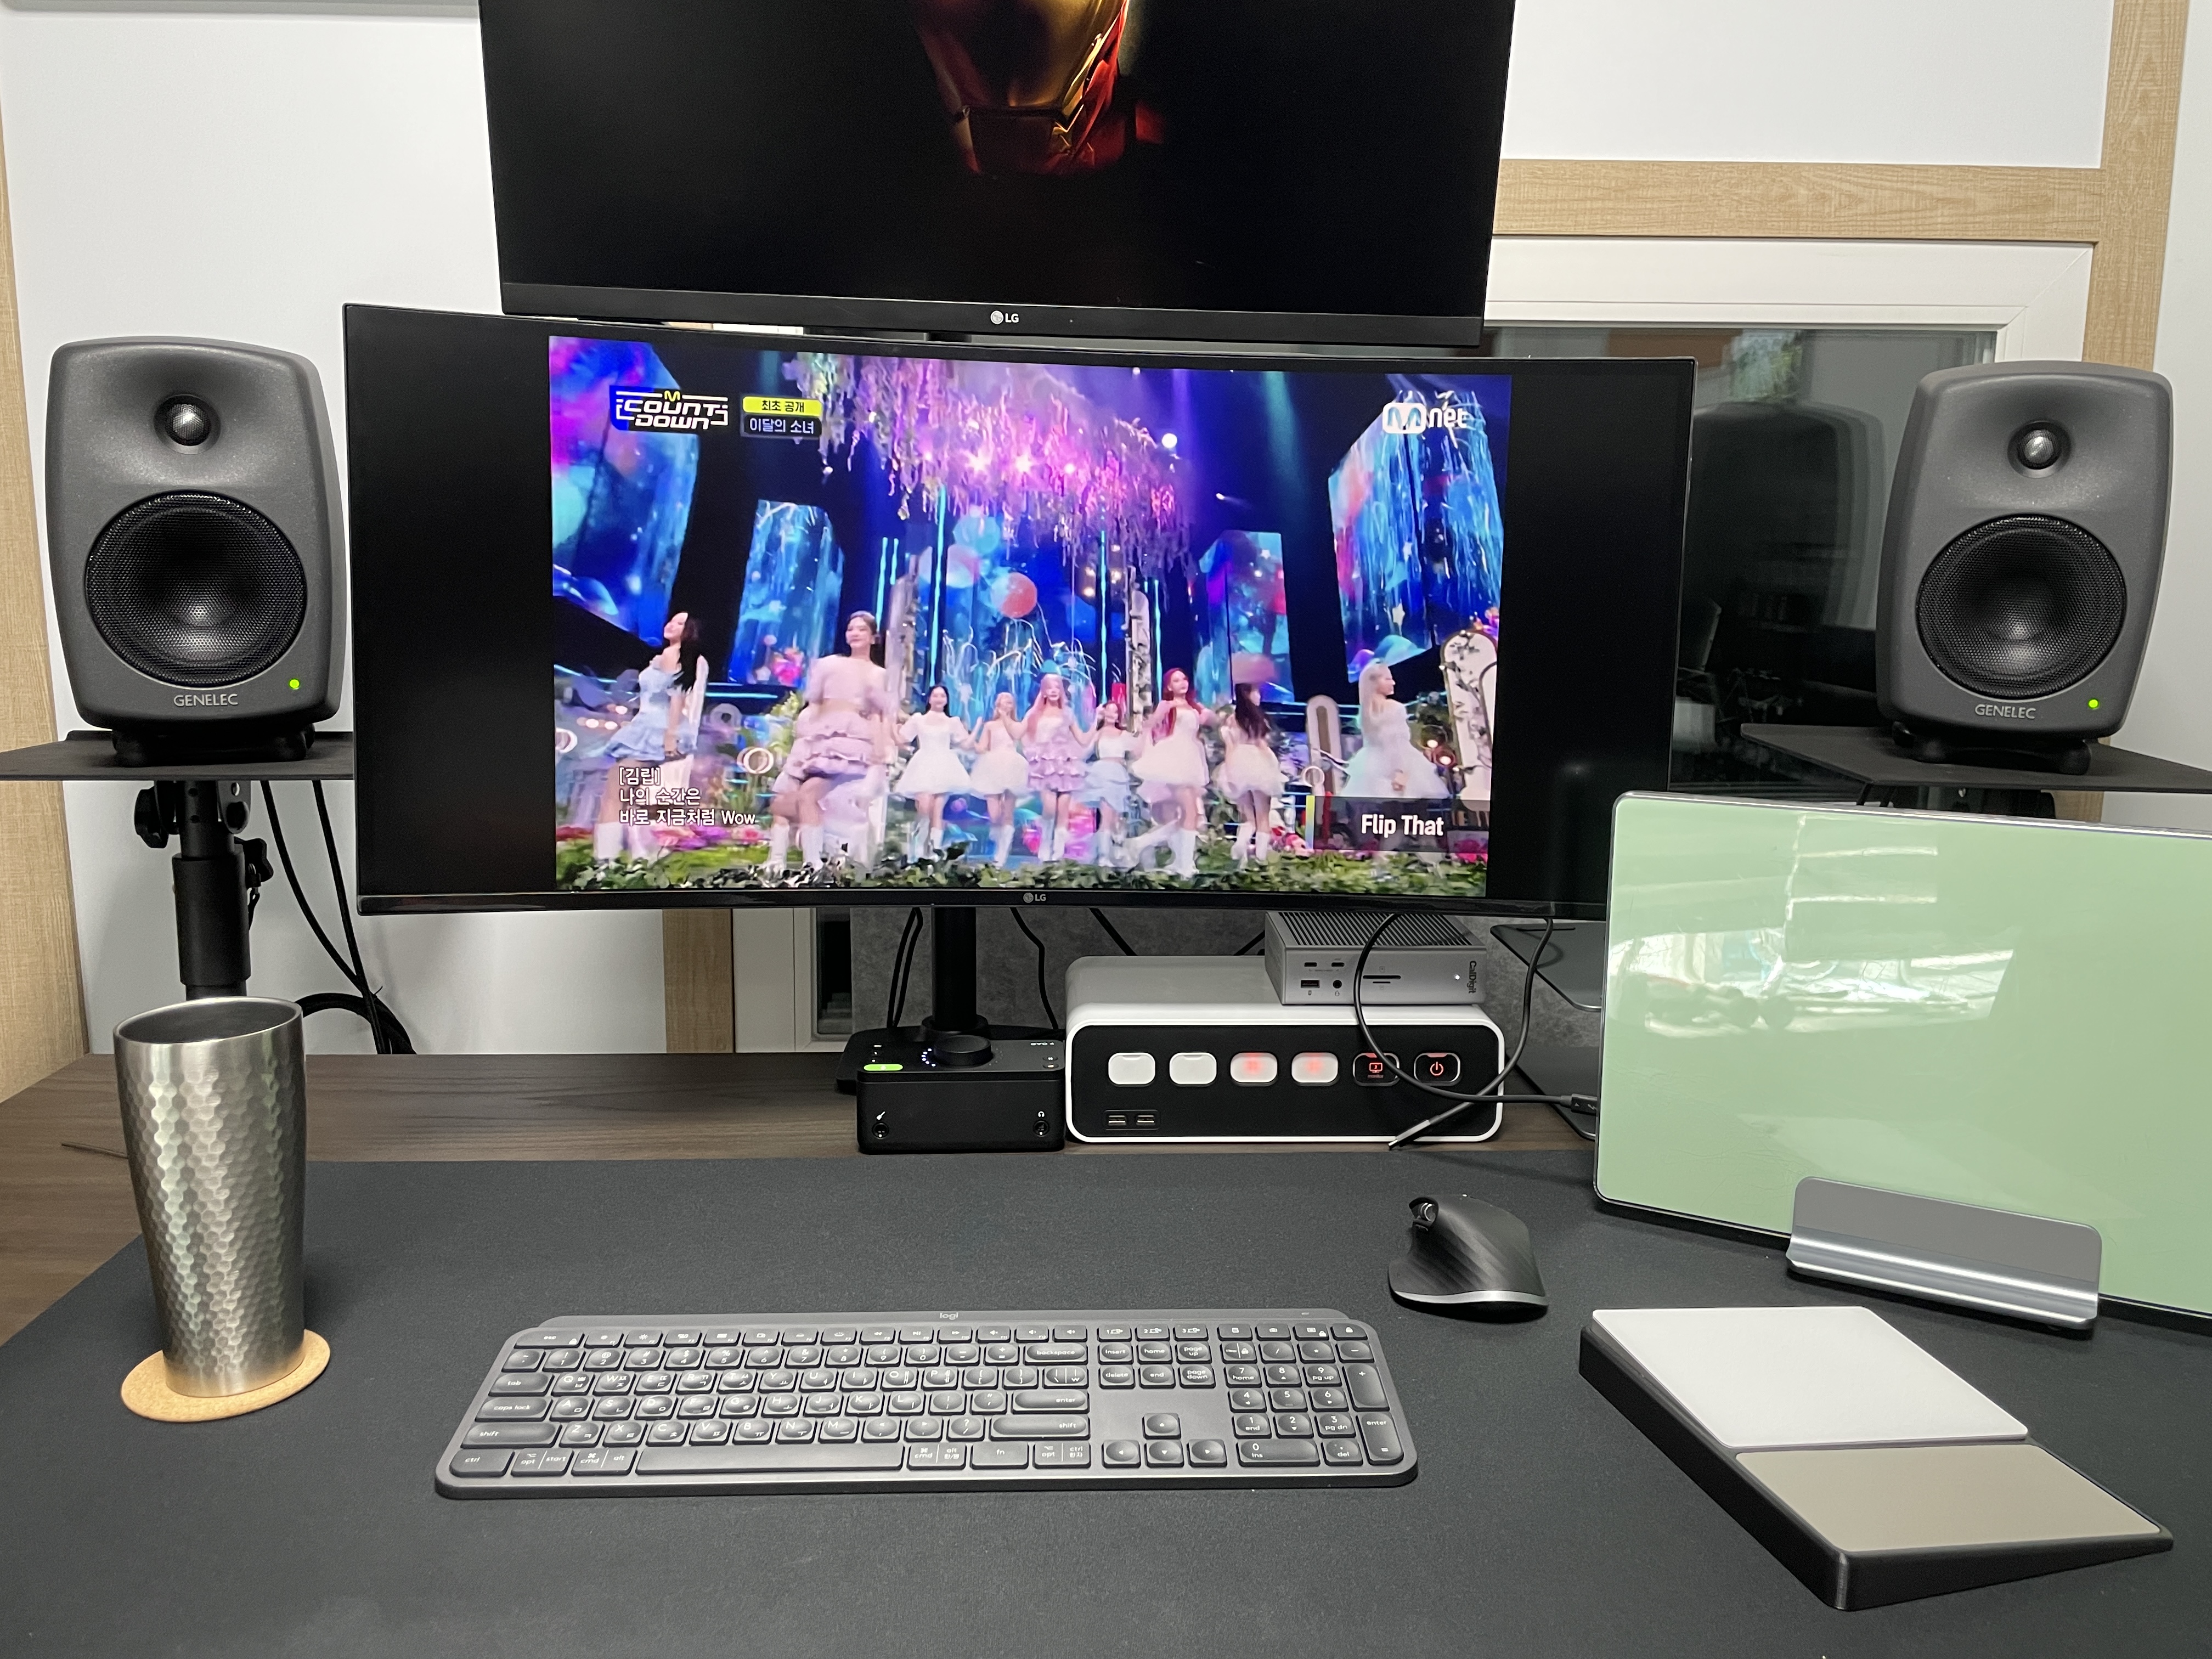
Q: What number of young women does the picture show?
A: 9